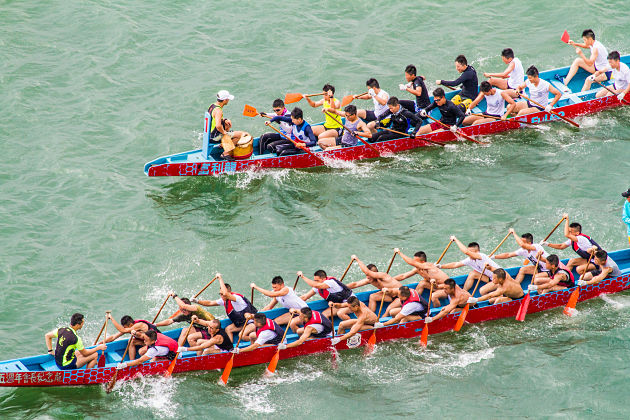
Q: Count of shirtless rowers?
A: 5